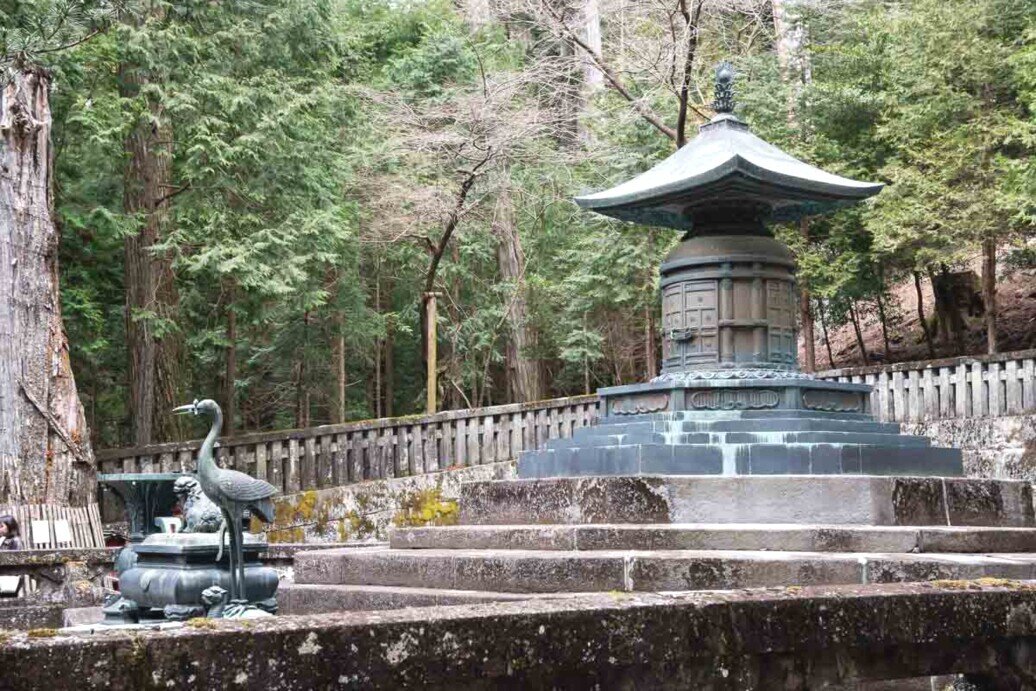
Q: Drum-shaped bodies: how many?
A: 1